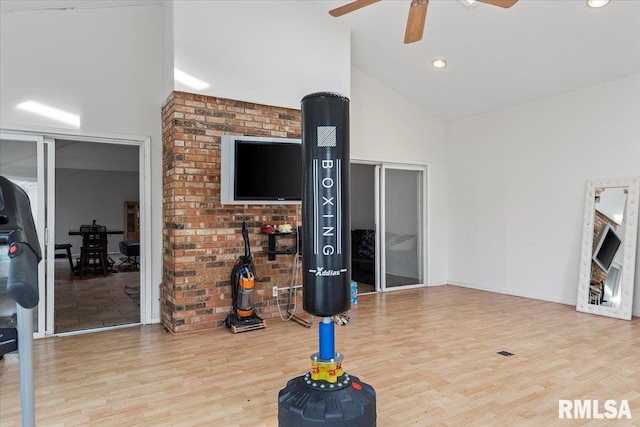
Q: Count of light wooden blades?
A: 3